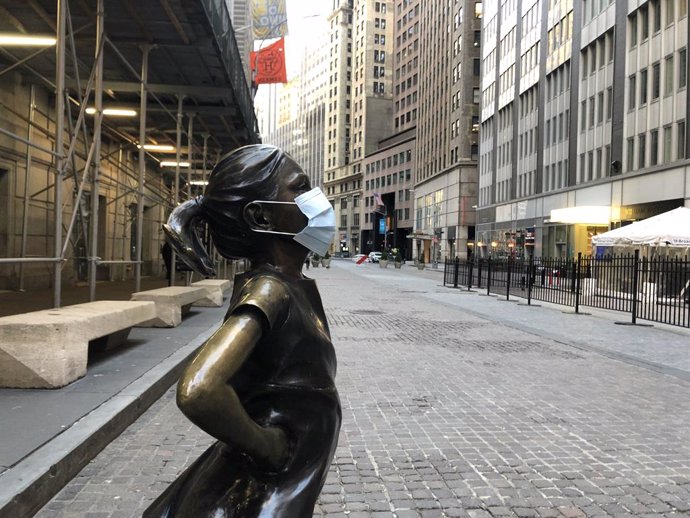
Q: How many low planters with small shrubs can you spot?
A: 5